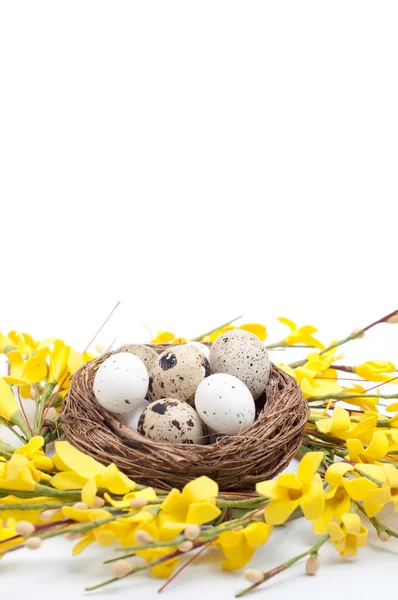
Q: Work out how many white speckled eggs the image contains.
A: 2